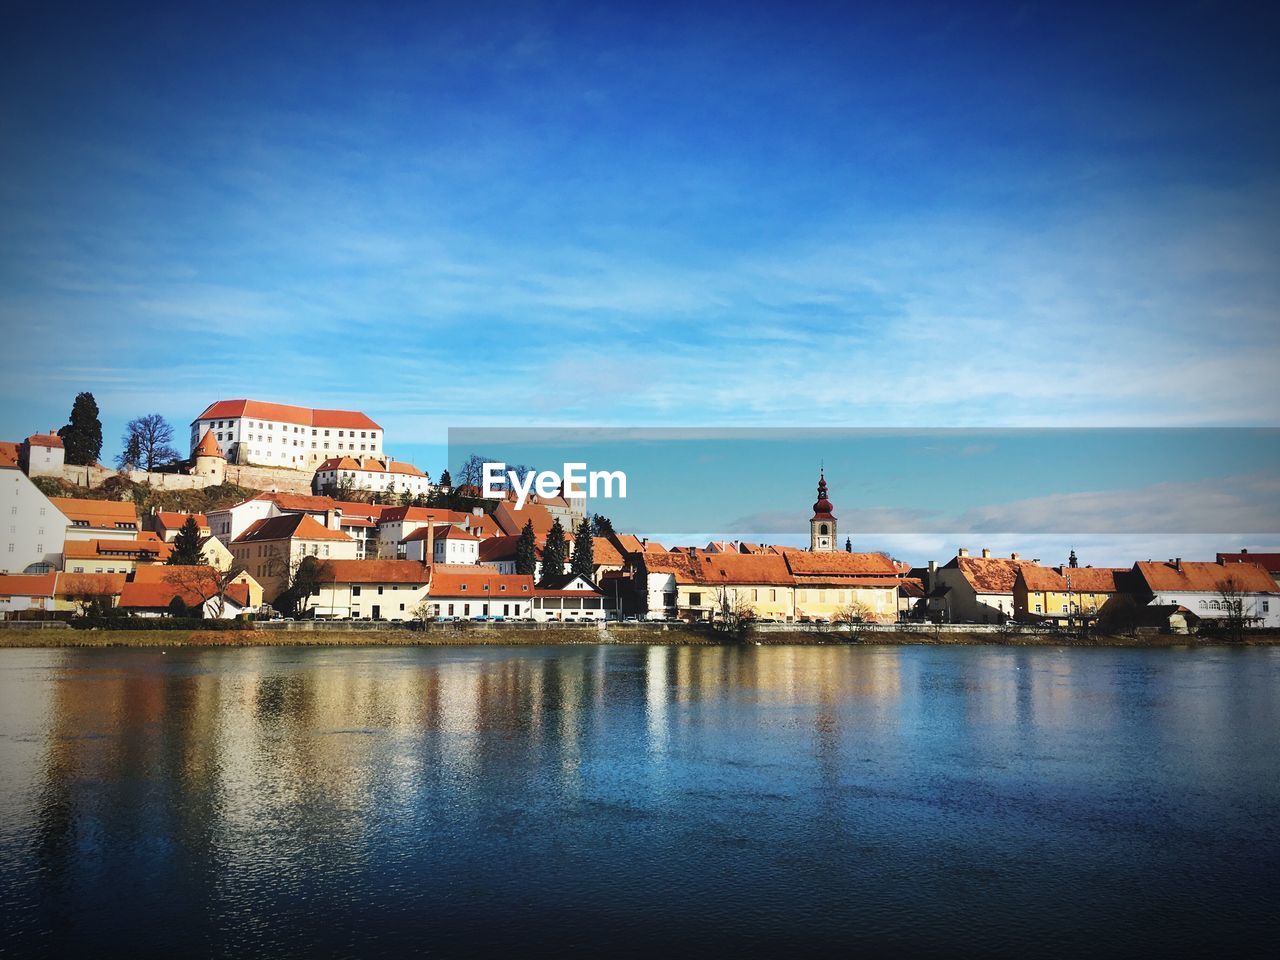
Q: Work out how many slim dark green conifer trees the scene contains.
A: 3